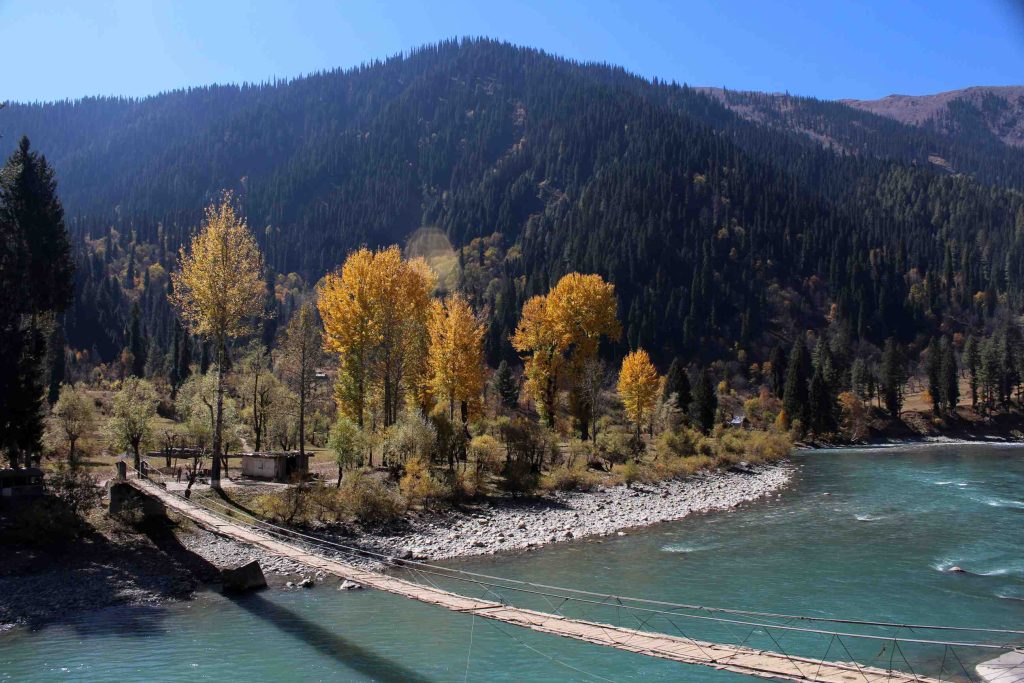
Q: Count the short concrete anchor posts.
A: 2